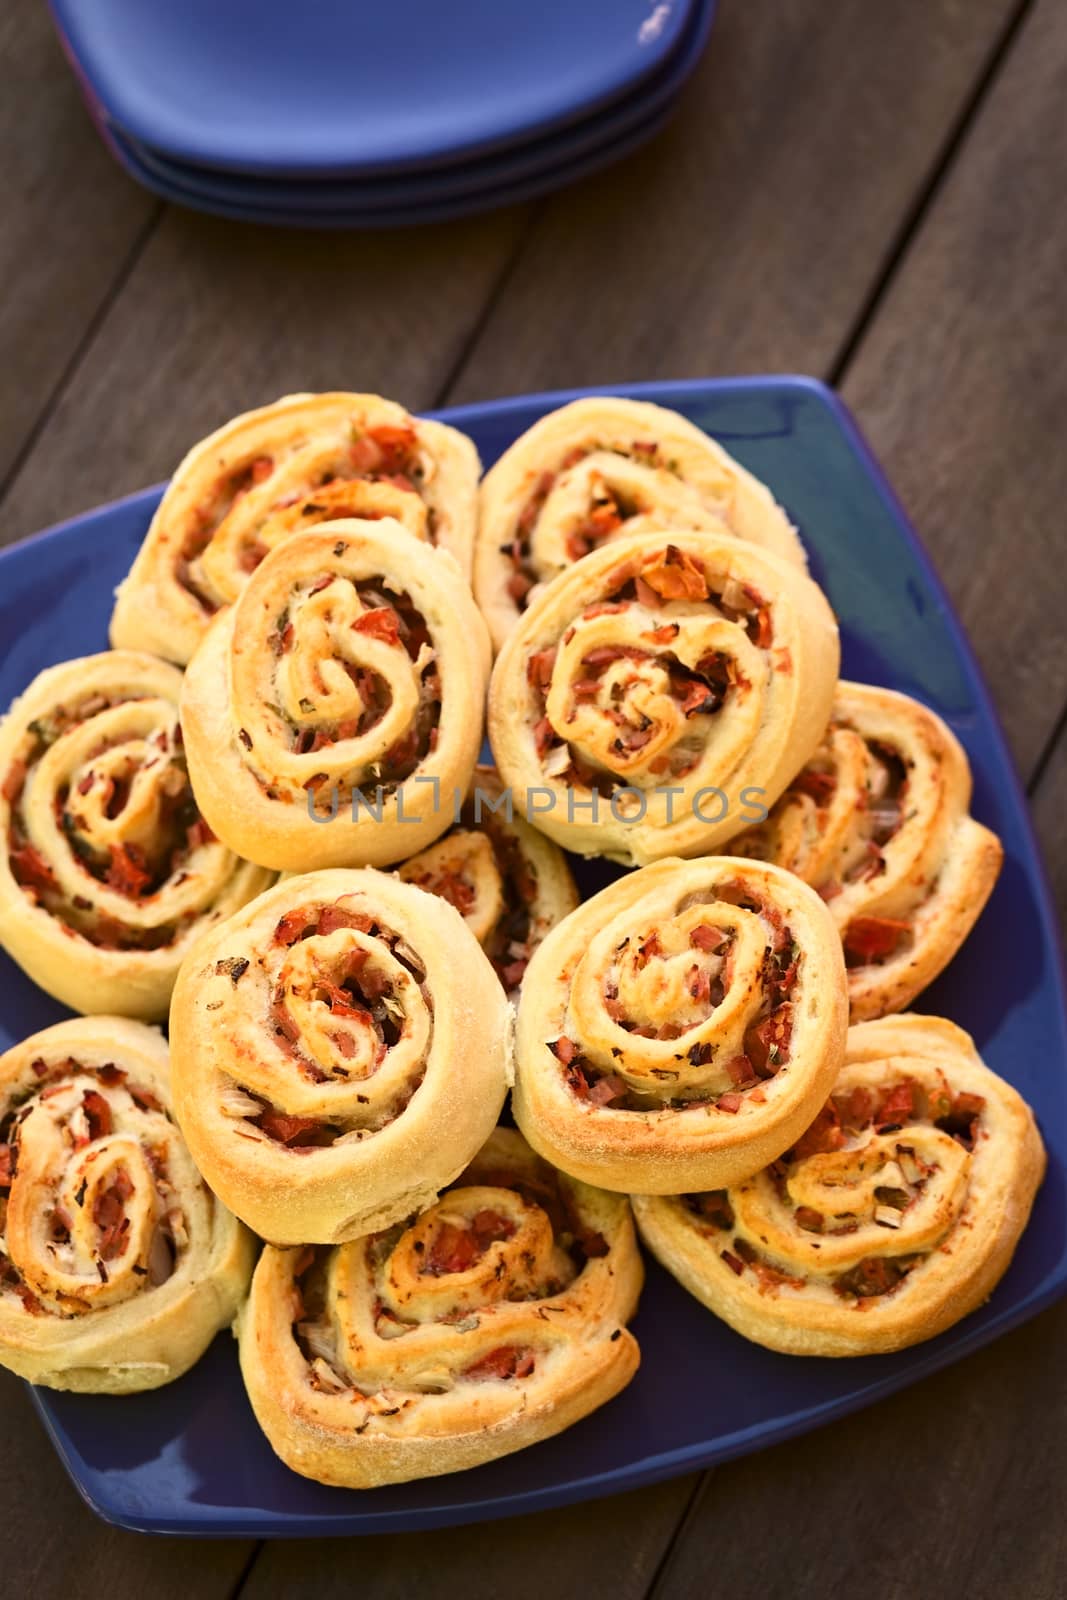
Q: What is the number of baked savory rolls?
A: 12